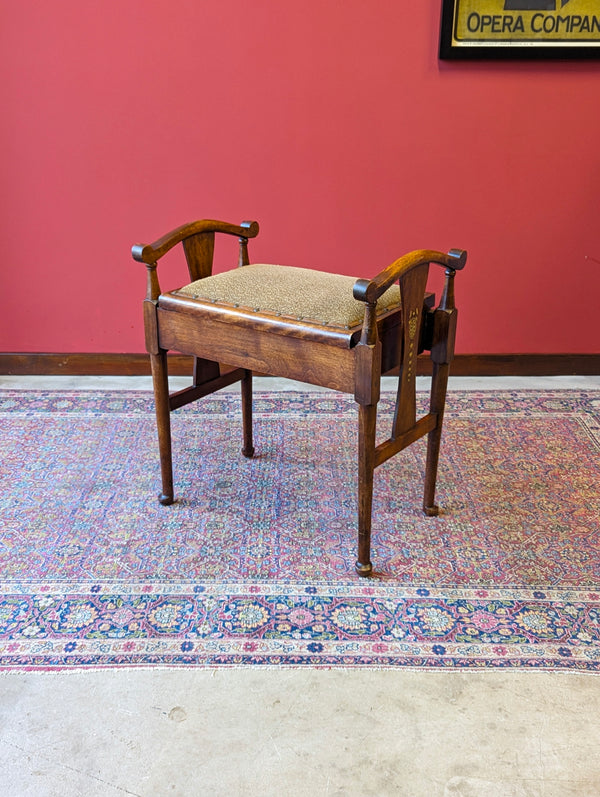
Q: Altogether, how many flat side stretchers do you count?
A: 2